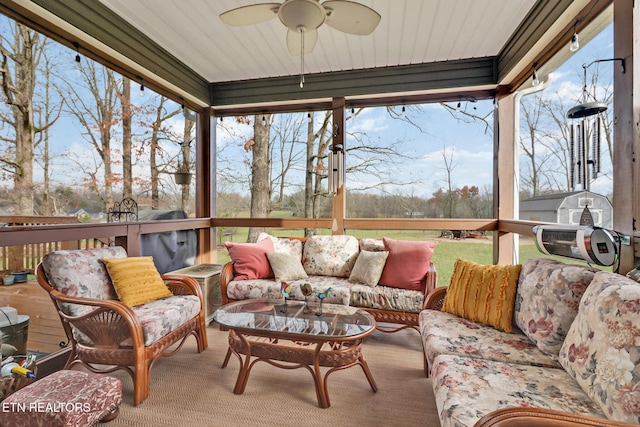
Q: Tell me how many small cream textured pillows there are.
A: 2